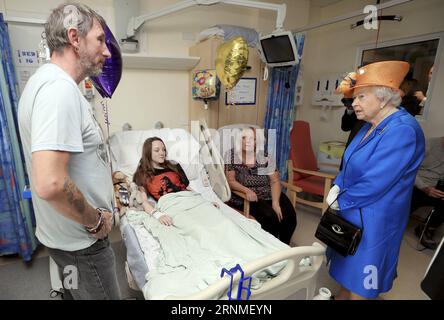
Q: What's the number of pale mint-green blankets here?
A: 1